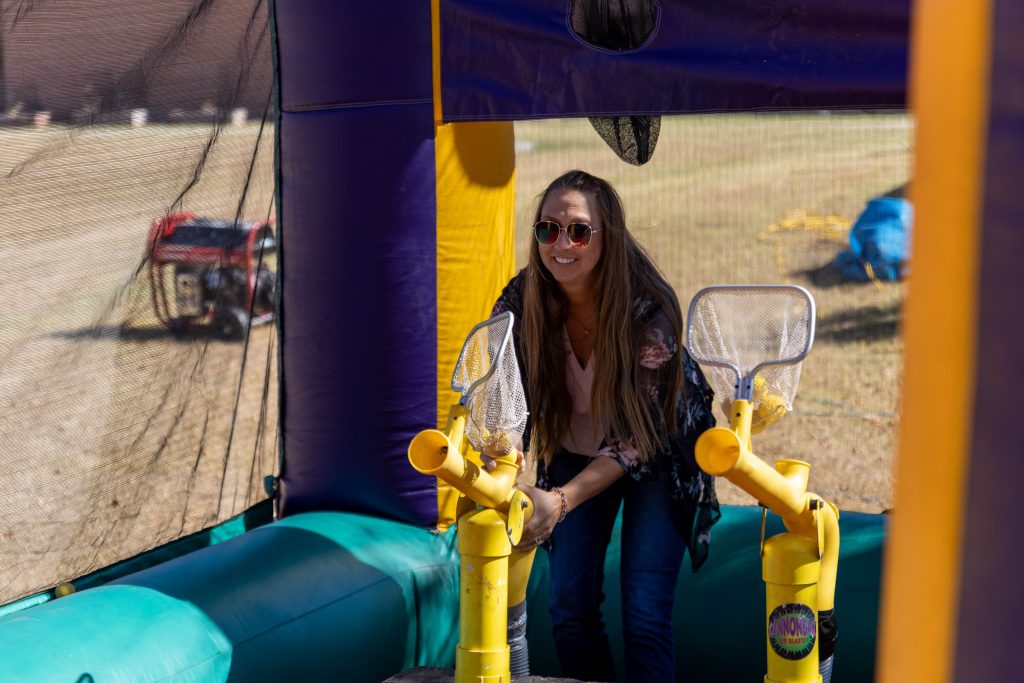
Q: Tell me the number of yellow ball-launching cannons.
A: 2